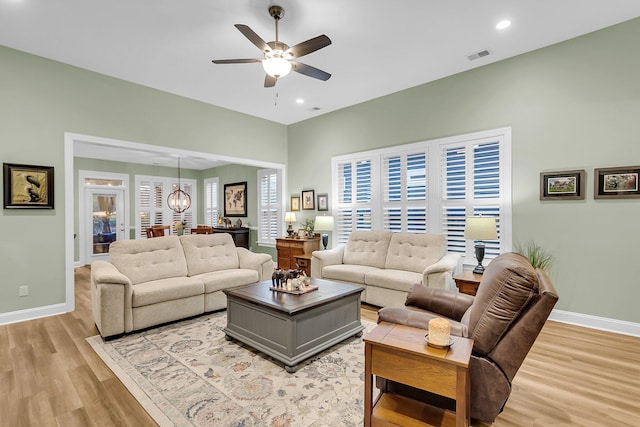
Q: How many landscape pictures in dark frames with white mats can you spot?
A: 2